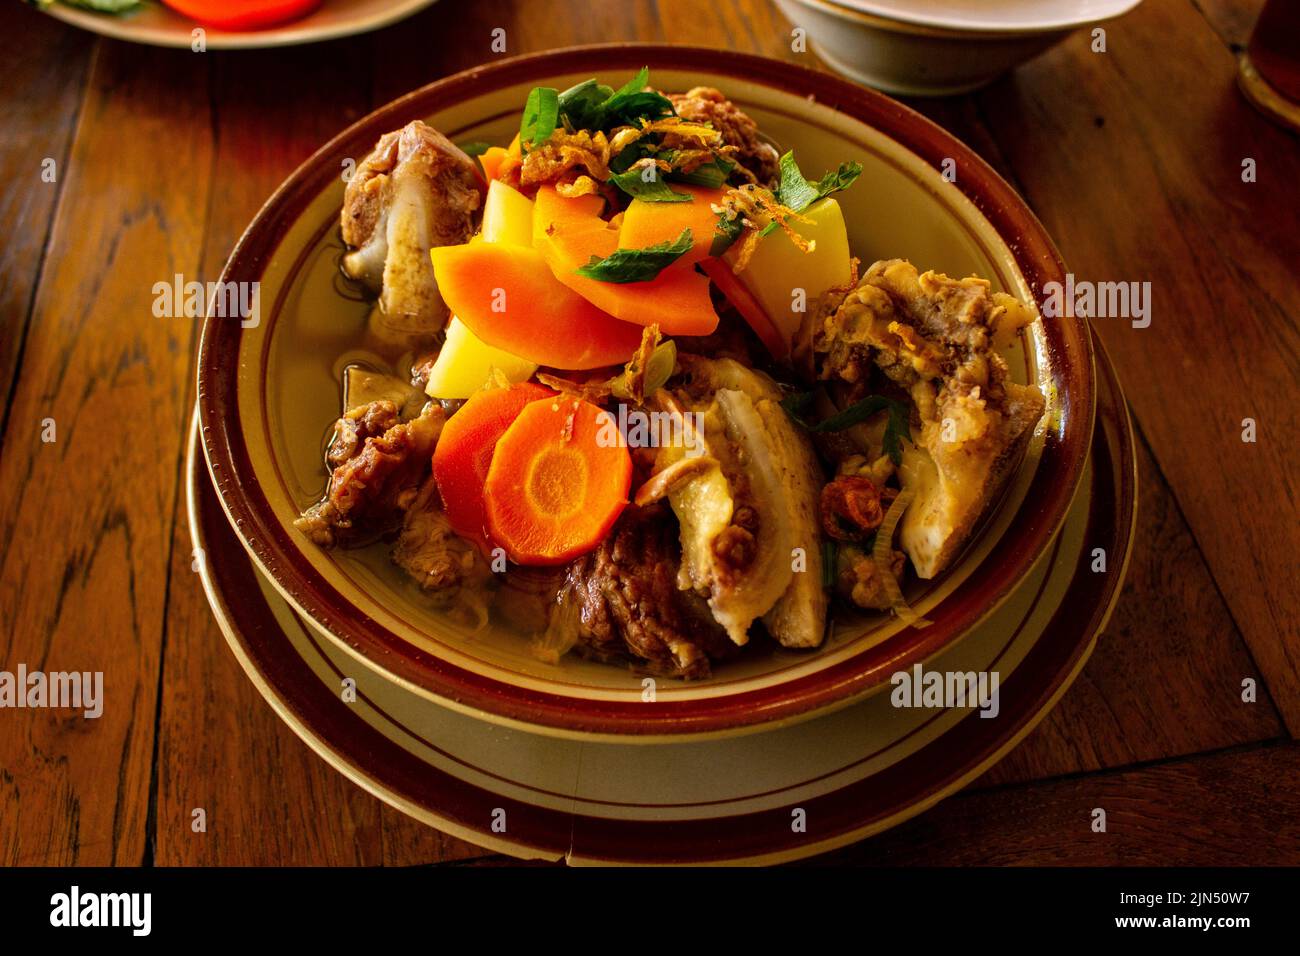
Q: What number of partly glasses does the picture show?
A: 1